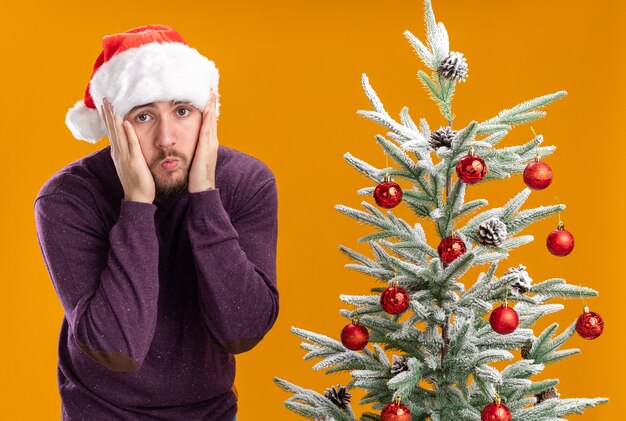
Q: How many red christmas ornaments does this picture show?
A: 11